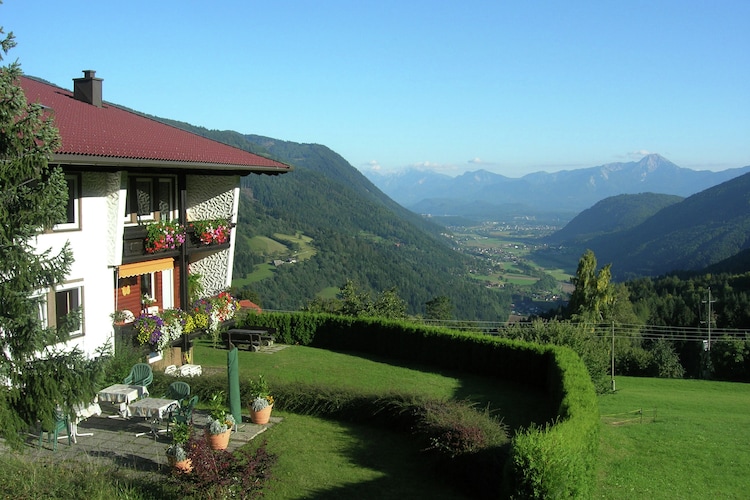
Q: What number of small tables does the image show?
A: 3